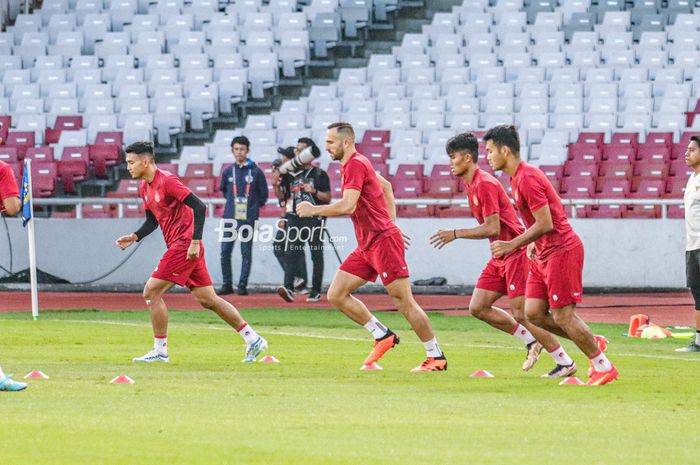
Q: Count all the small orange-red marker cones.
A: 6